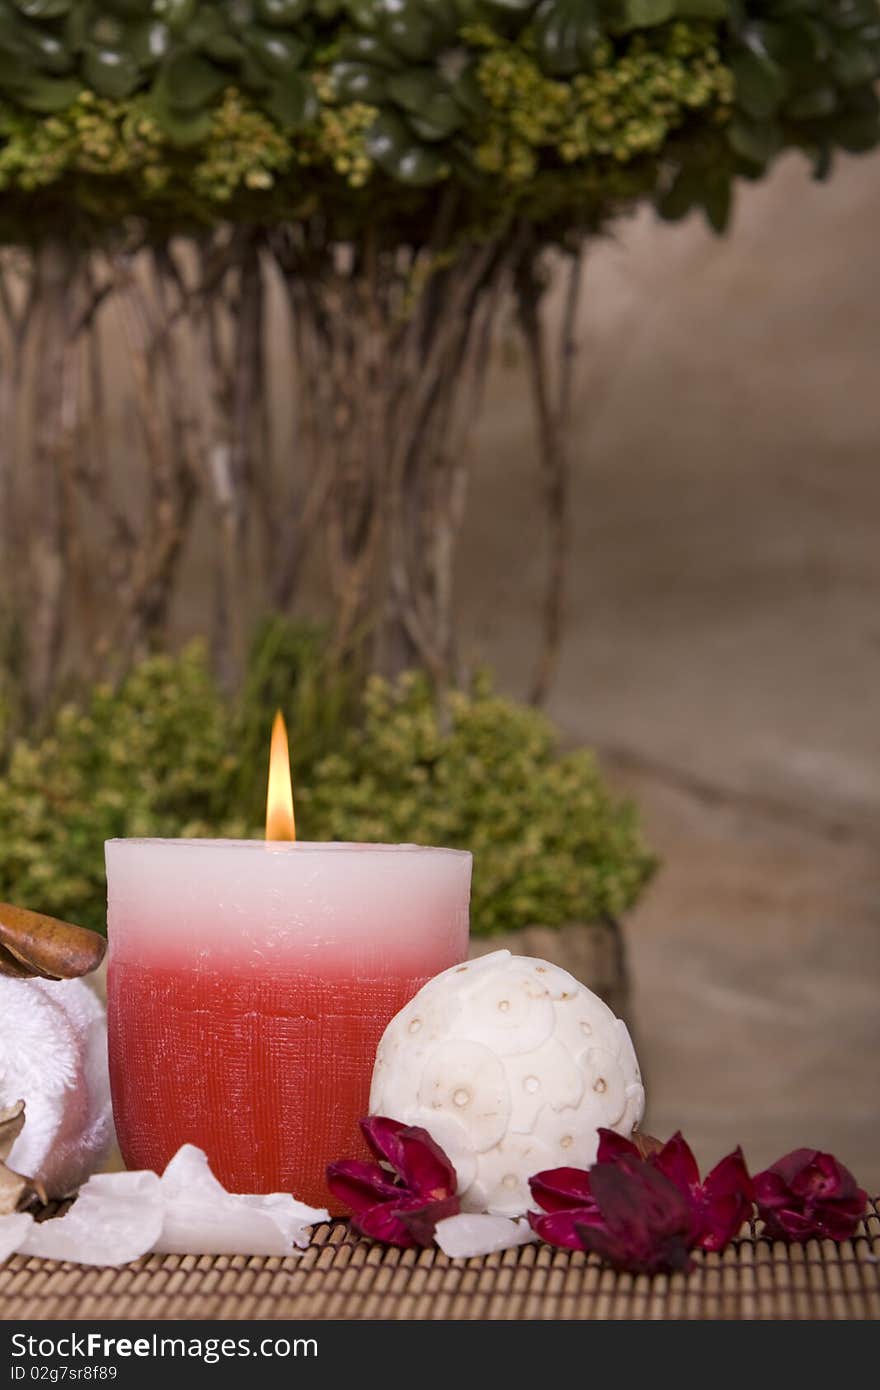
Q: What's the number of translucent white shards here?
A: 4